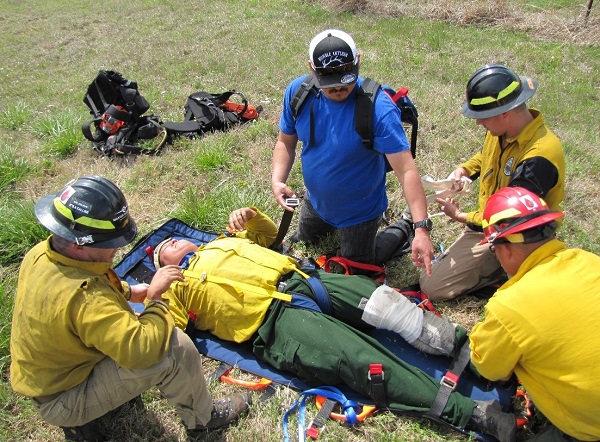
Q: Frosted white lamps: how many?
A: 0